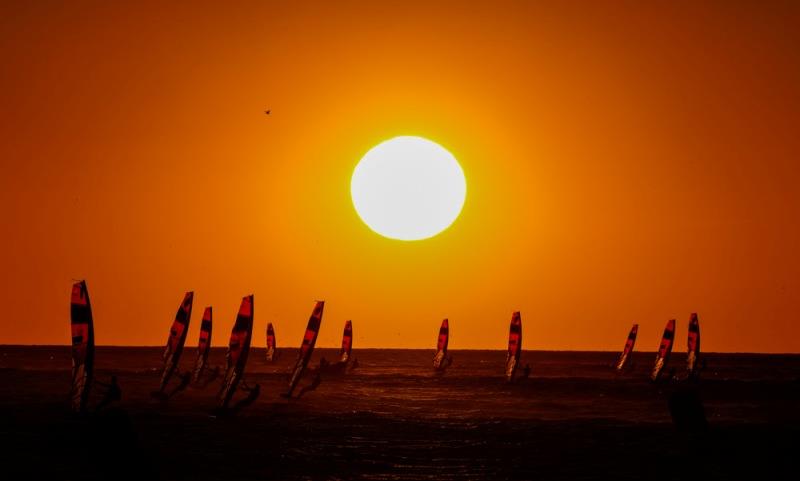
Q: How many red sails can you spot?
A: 12